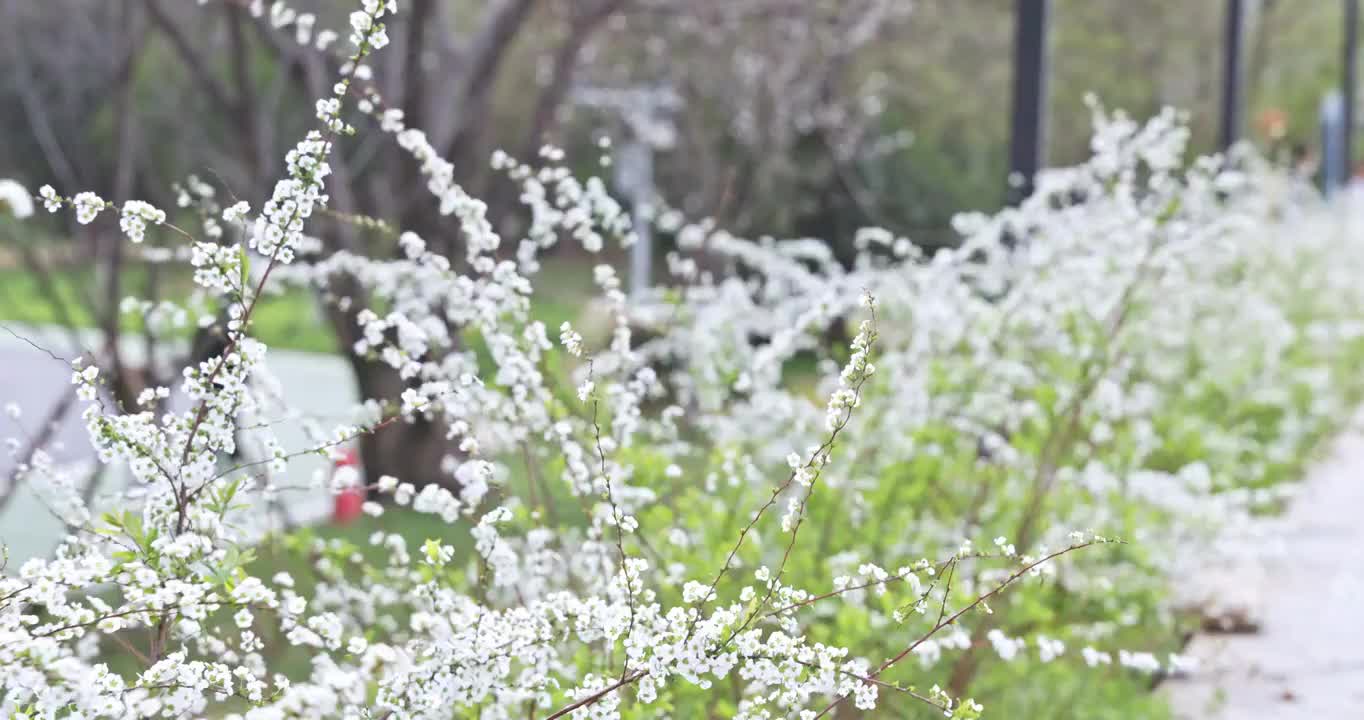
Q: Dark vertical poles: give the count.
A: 3